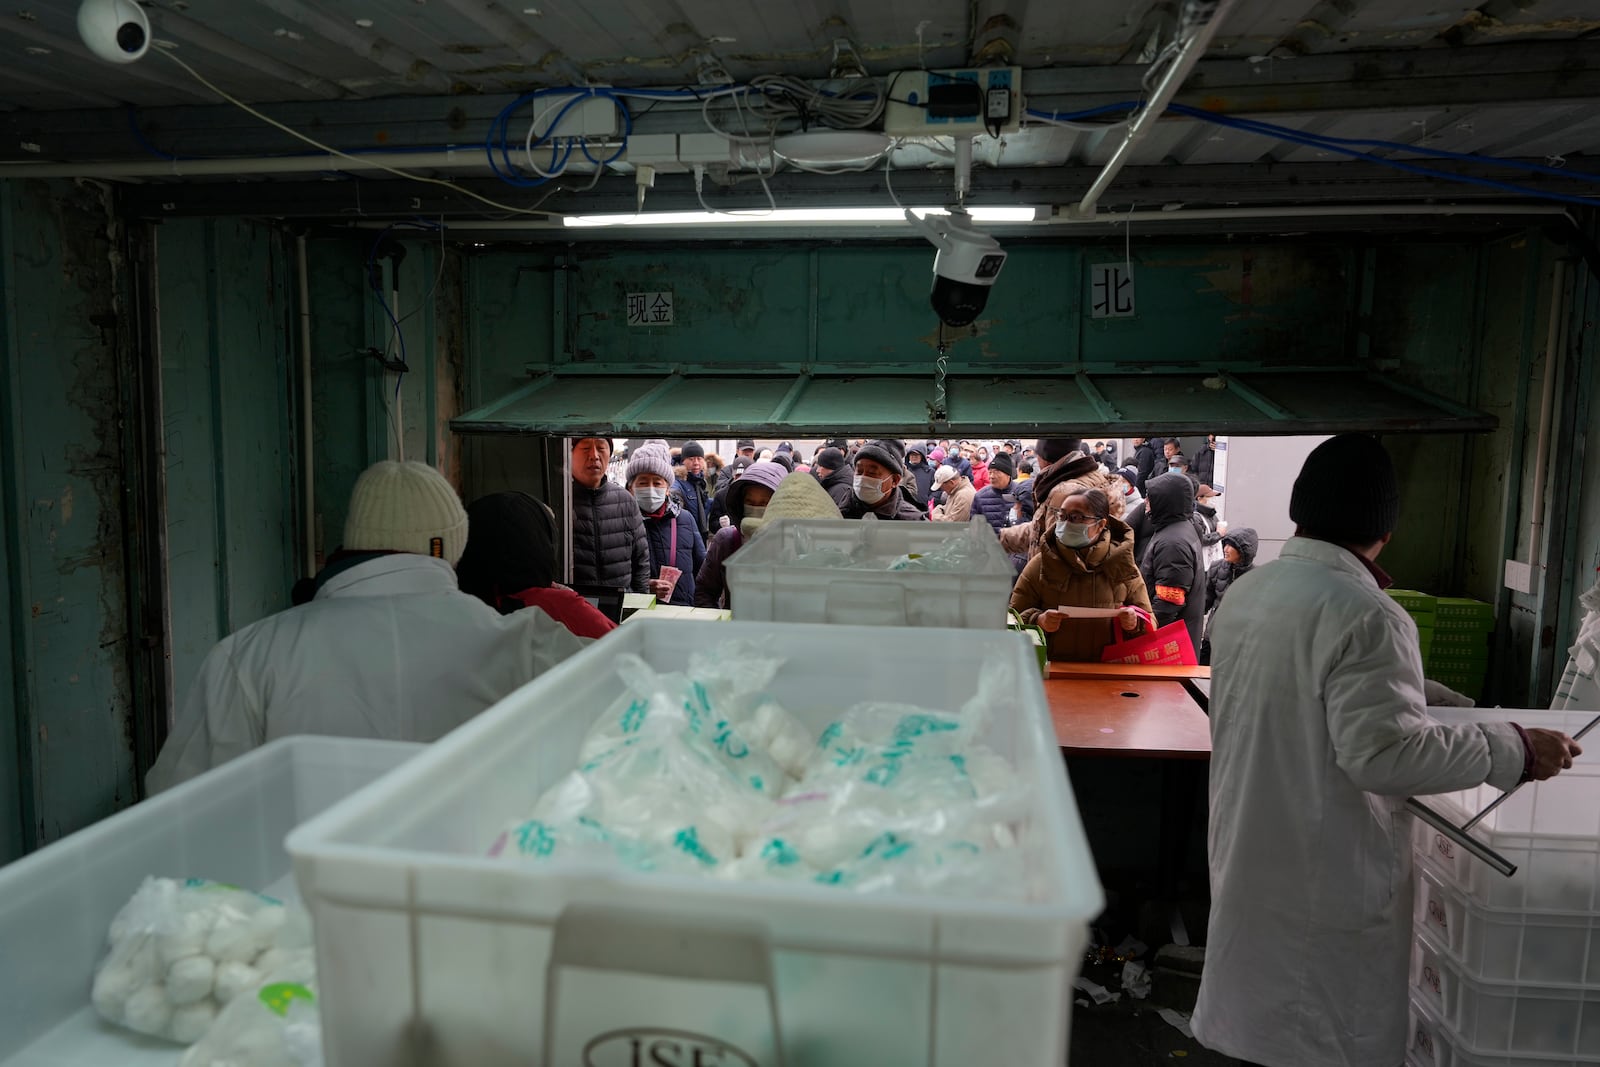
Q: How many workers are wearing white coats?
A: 2